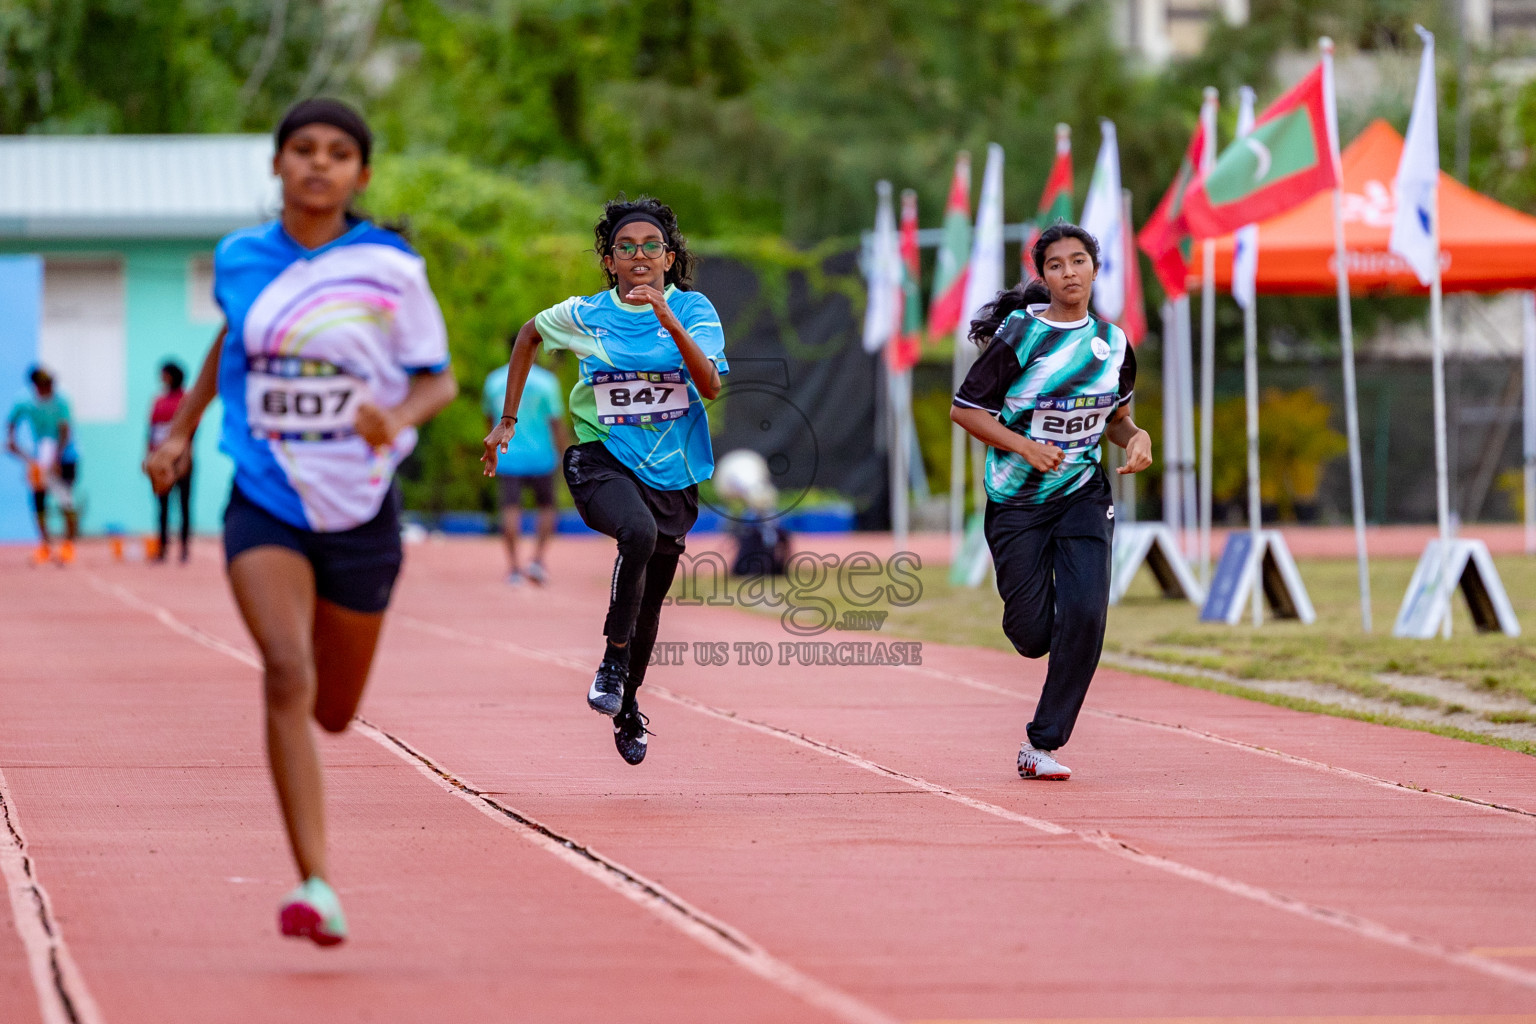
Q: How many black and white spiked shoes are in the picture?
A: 2